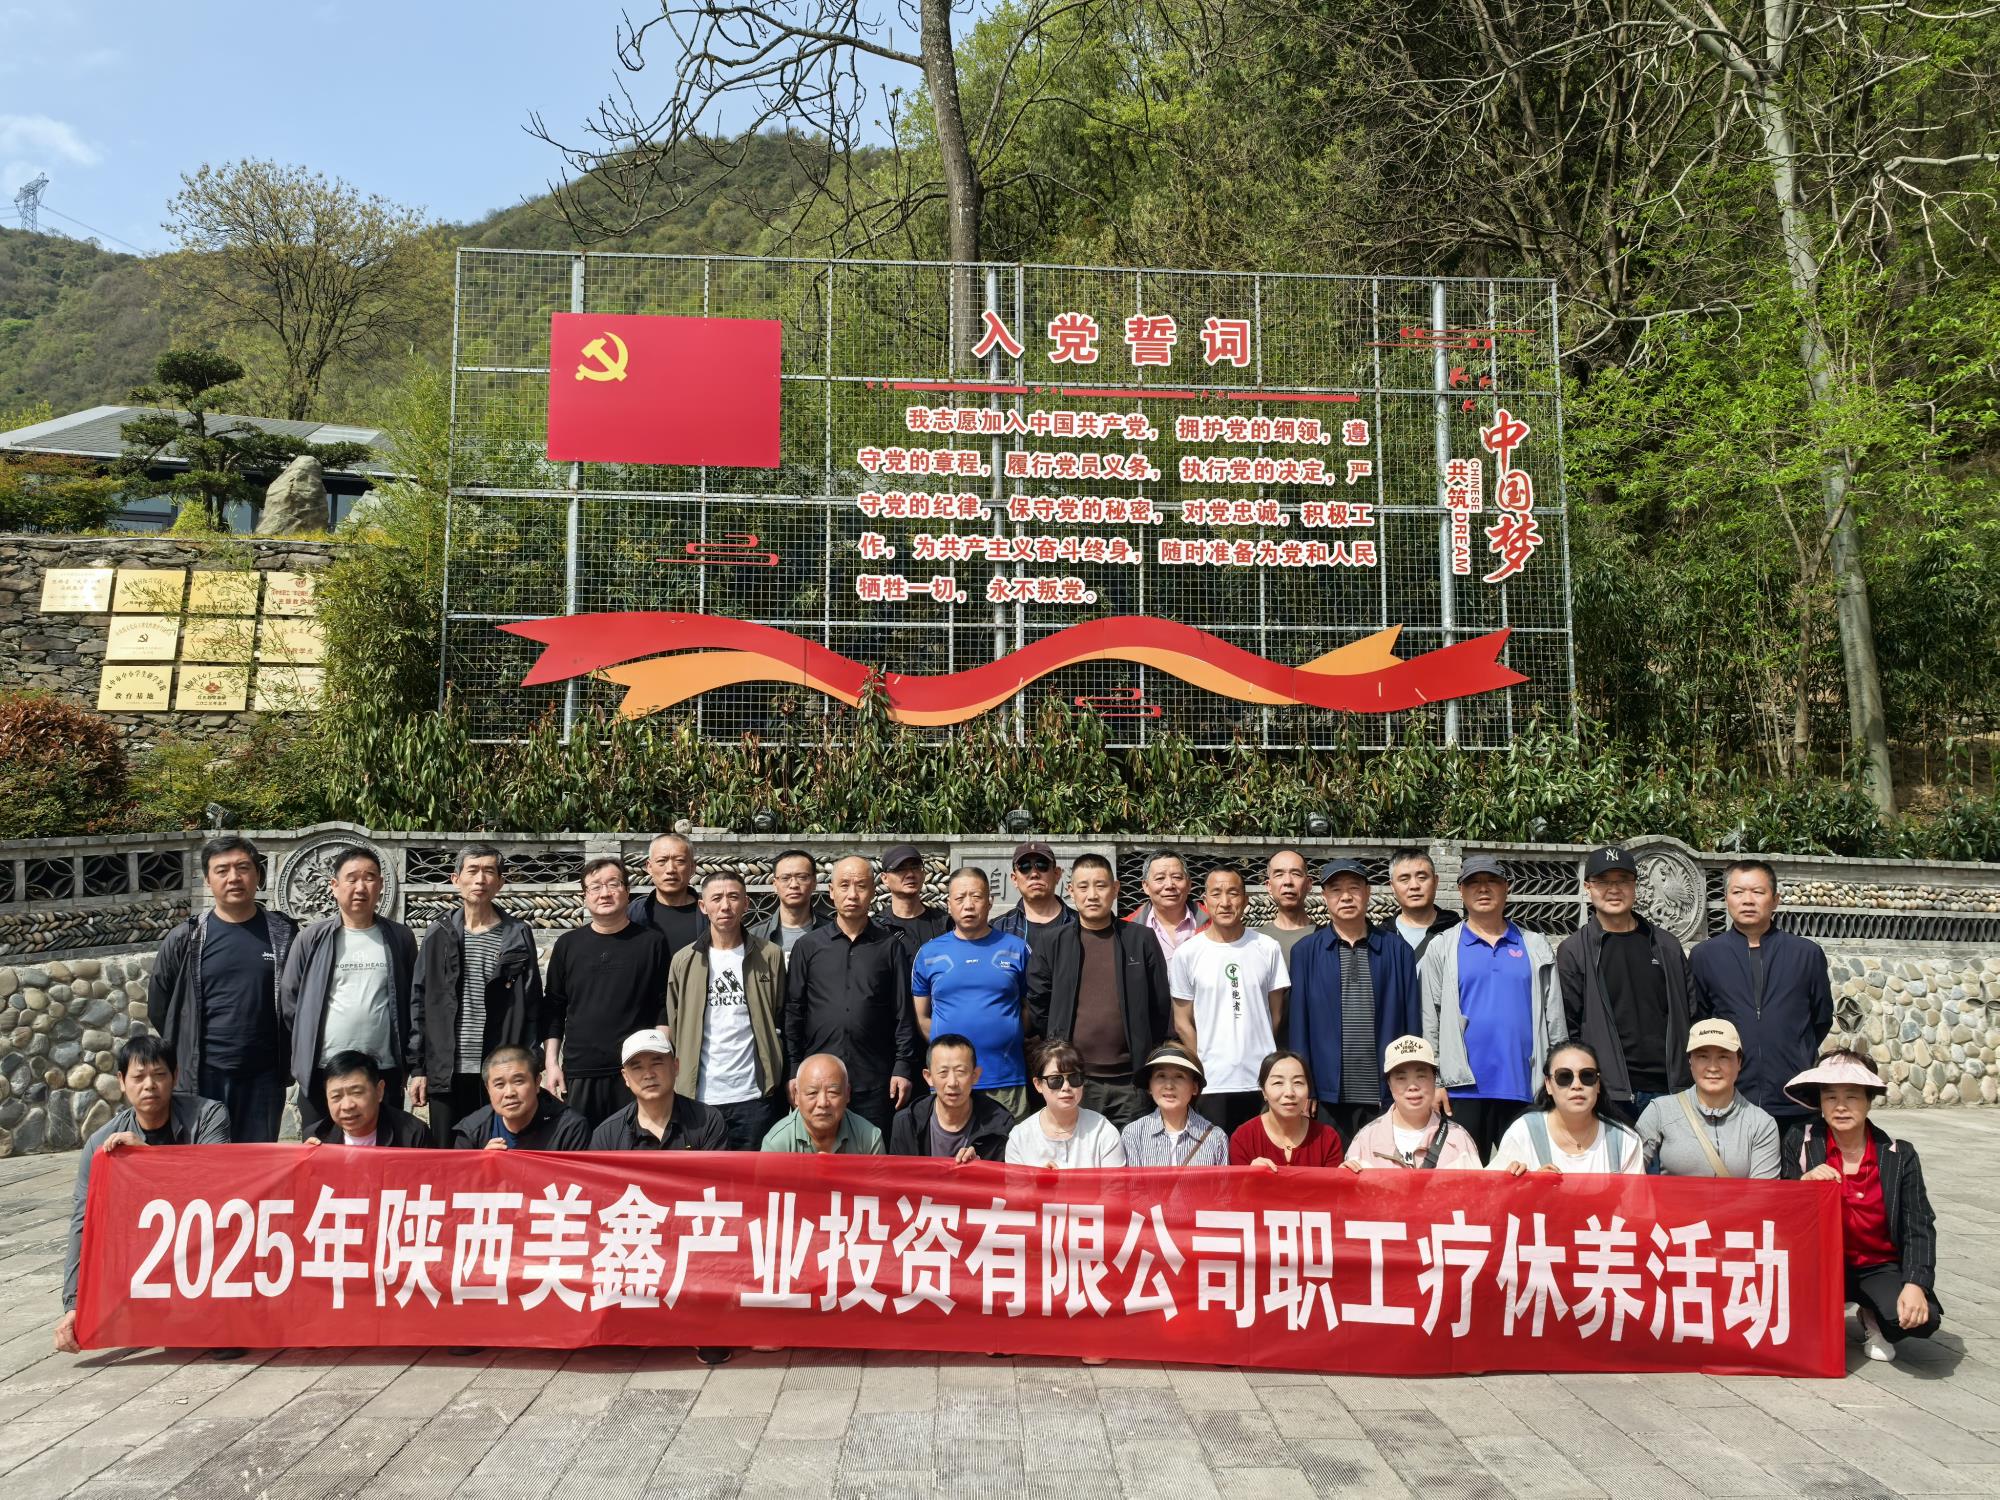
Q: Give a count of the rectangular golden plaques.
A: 10